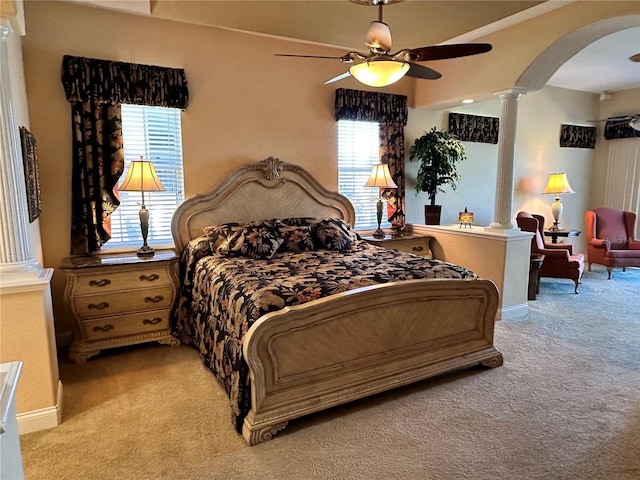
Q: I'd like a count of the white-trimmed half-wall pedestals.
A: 2